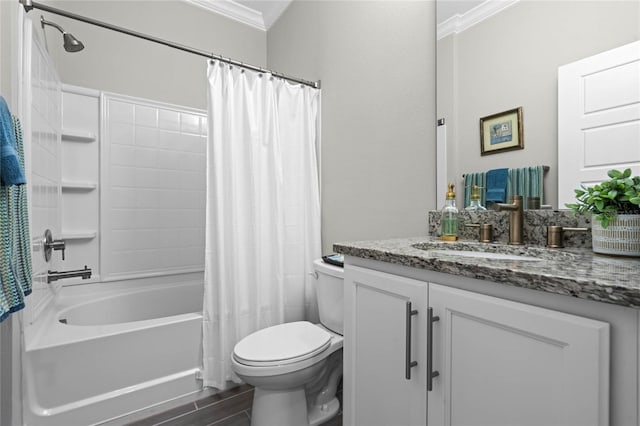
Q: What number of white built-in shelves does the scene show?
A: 3